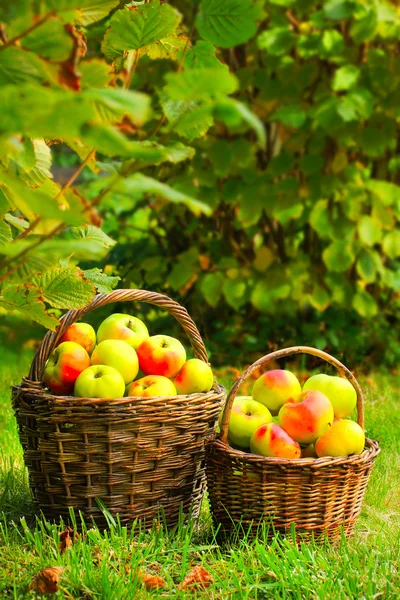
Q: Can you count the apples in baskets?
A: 14